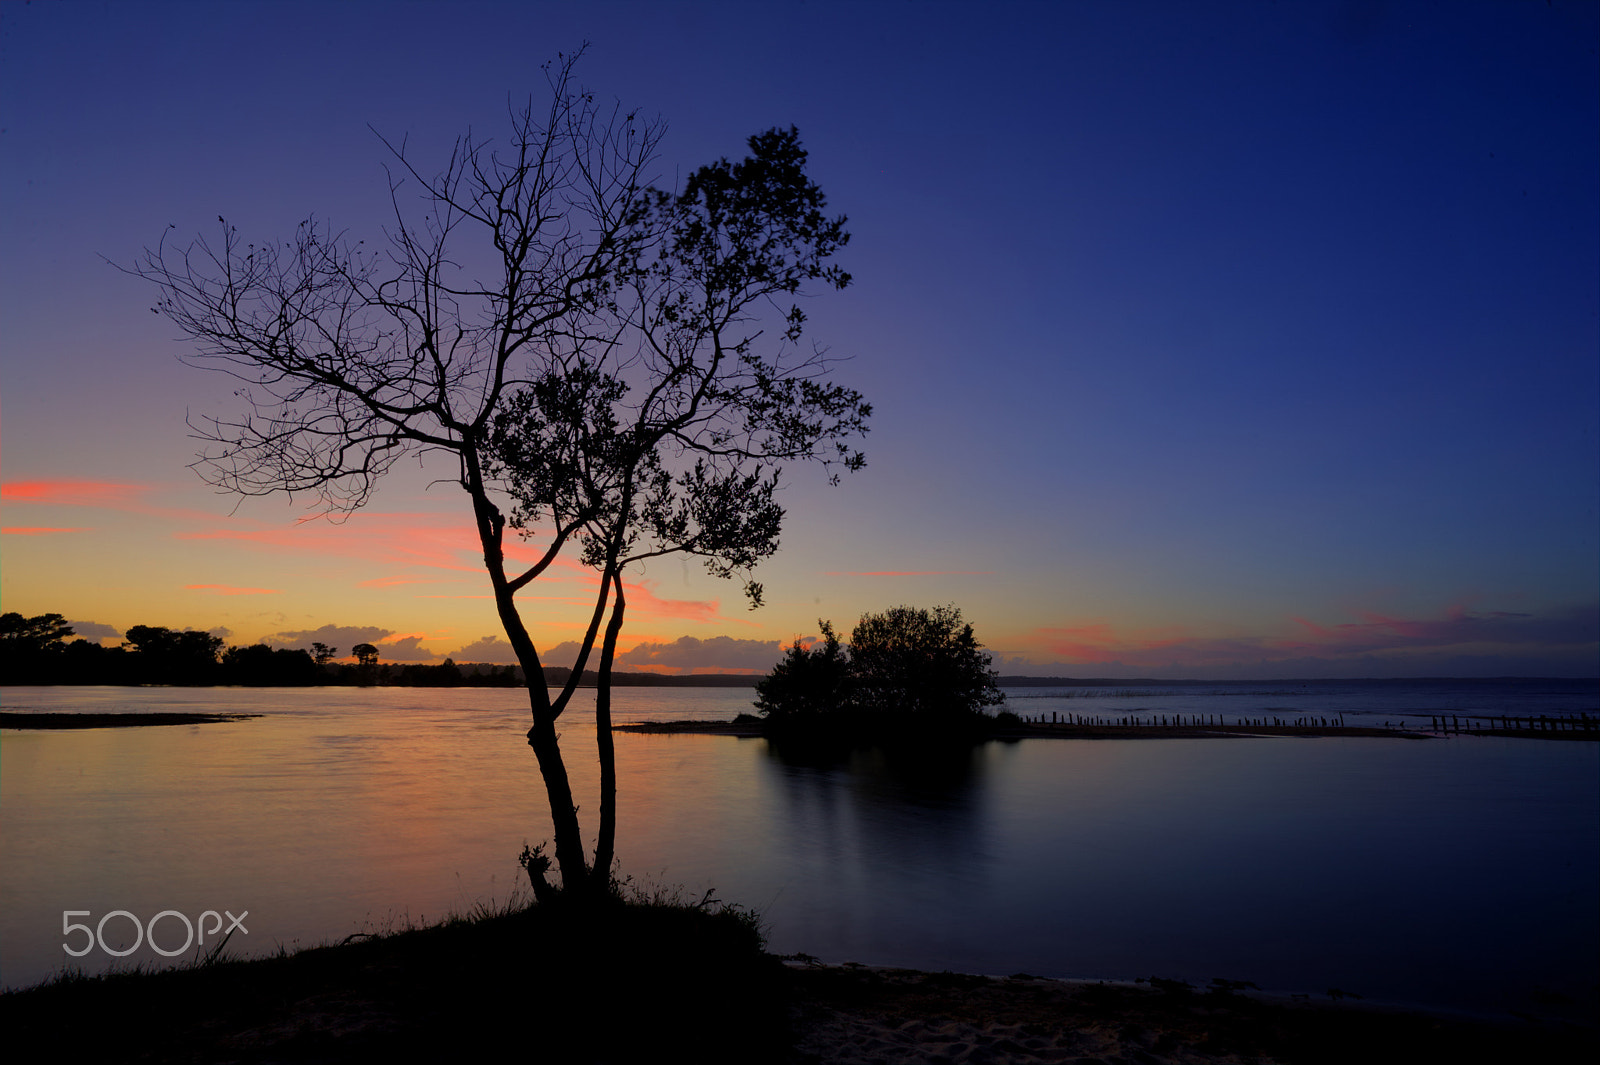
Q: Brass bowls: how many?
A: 0